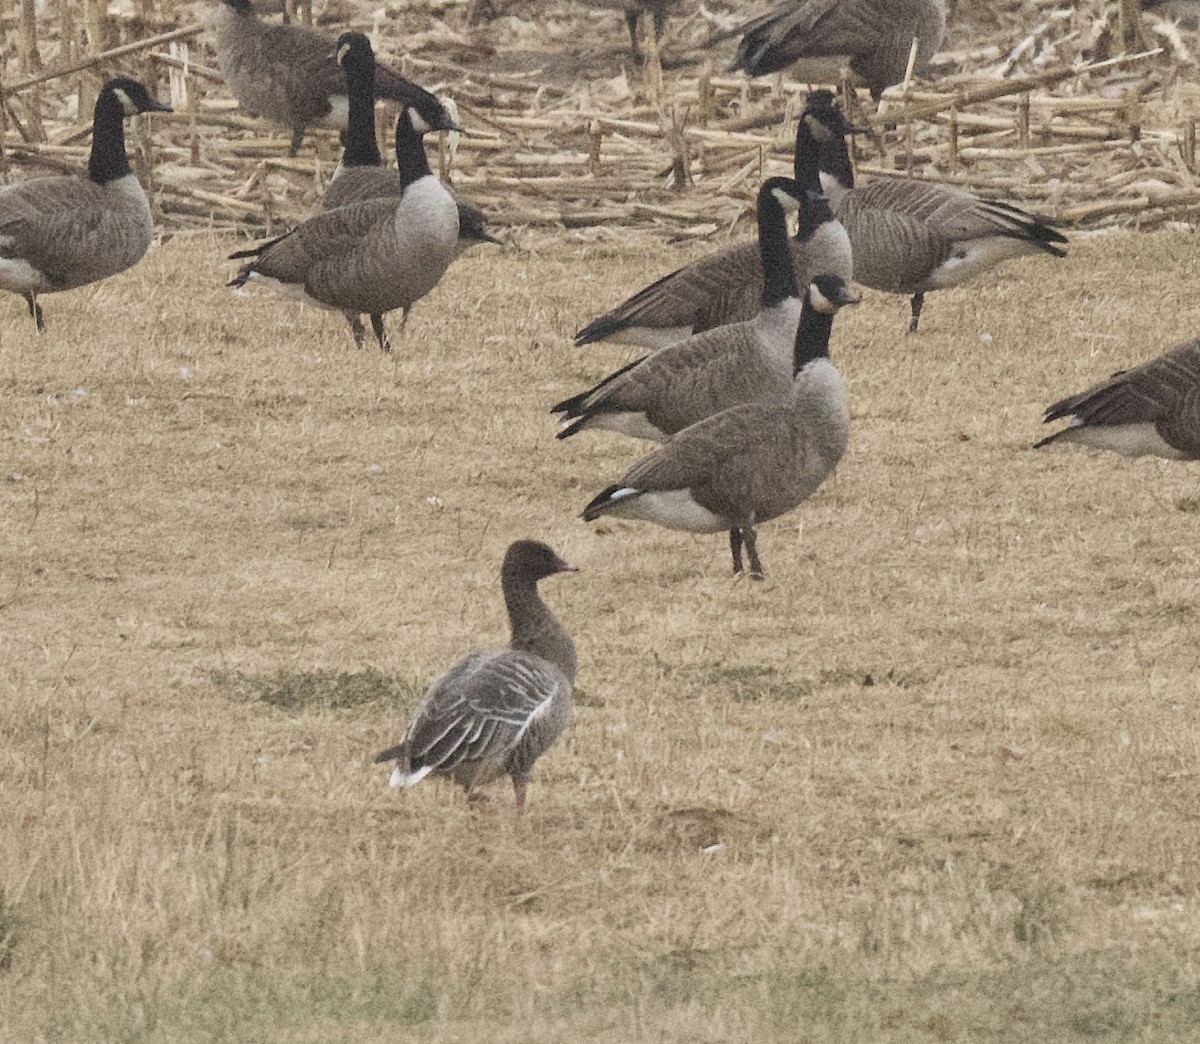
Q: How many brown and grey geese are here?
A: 1